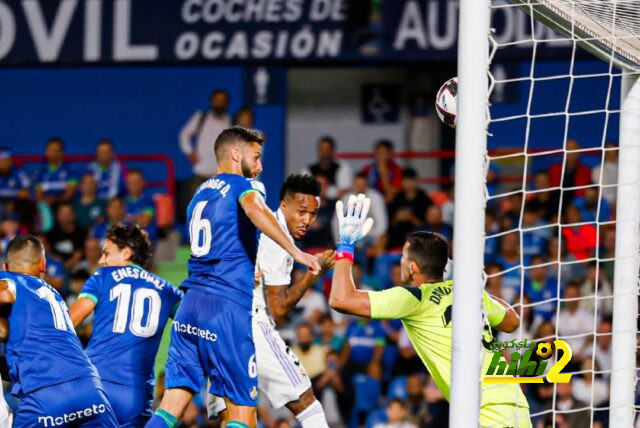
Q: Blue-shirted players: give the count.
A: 3